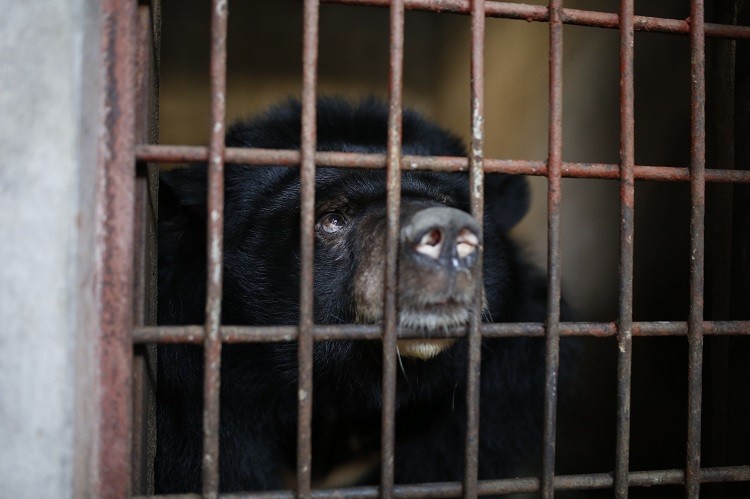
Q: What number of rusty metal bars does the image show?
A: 11